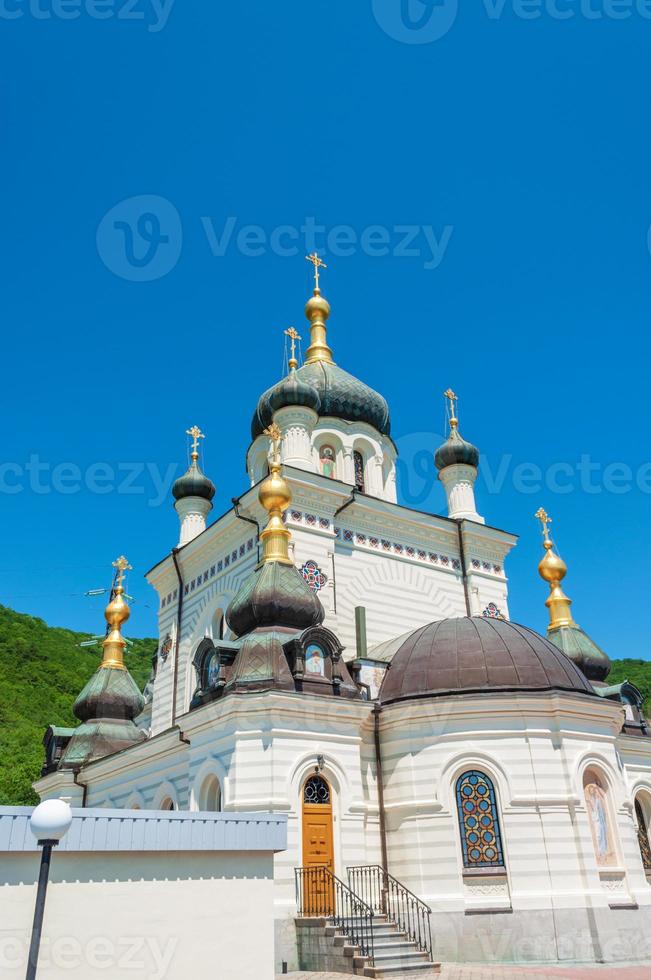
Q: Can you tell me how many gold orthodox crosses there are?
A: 7